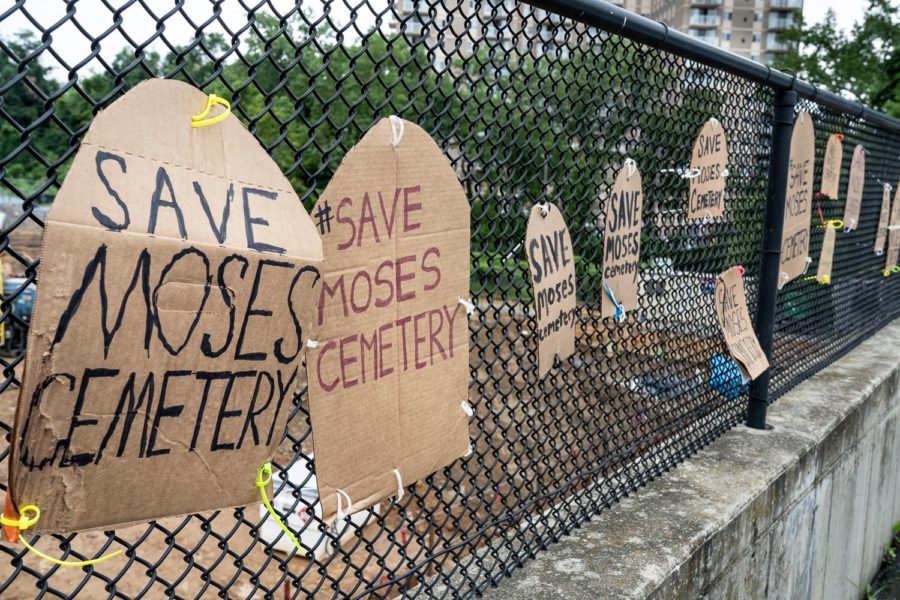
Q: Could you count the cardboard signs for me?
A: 12